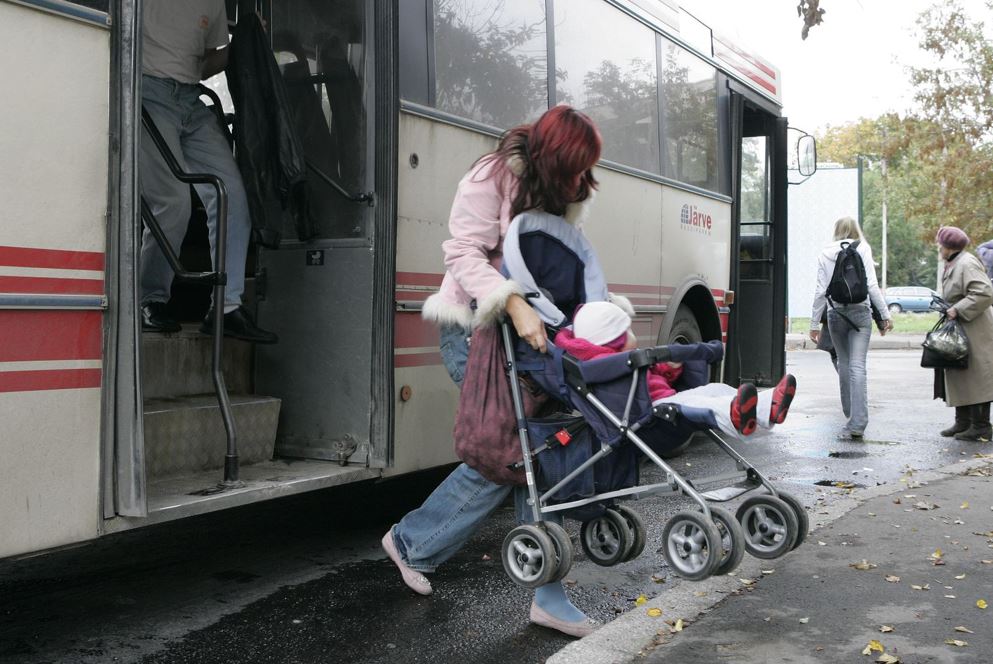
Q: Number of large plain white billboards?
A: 1